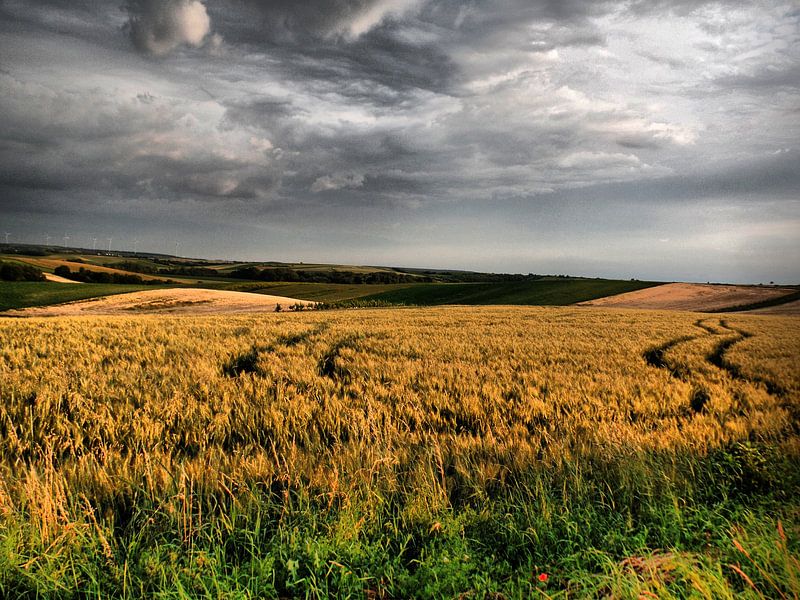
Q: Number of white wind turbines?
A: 7